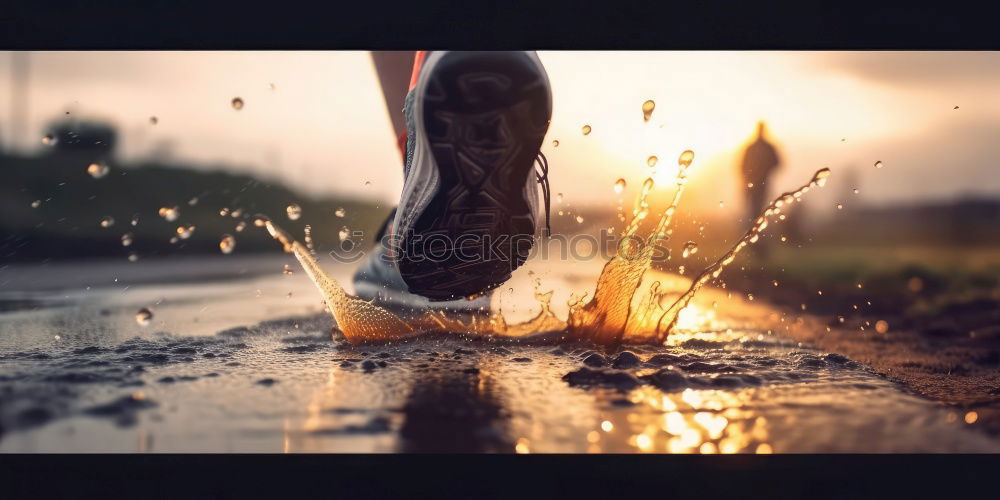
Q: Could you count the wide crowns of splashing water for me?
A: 1